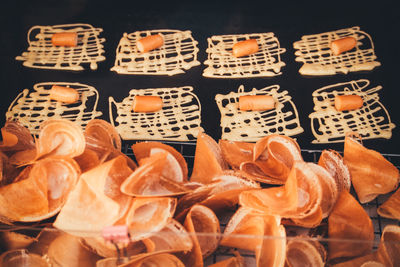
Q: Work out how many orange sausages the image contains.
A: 8